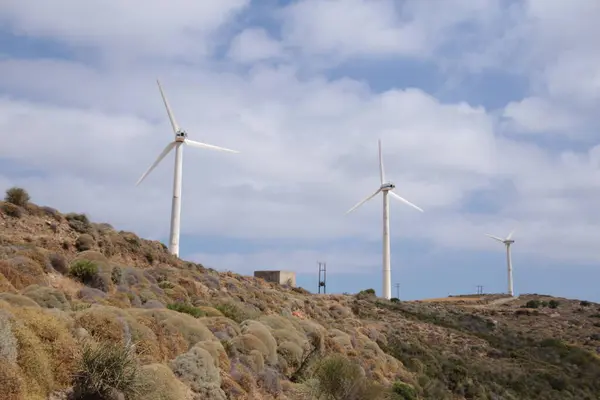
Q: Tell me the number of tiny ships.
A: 0